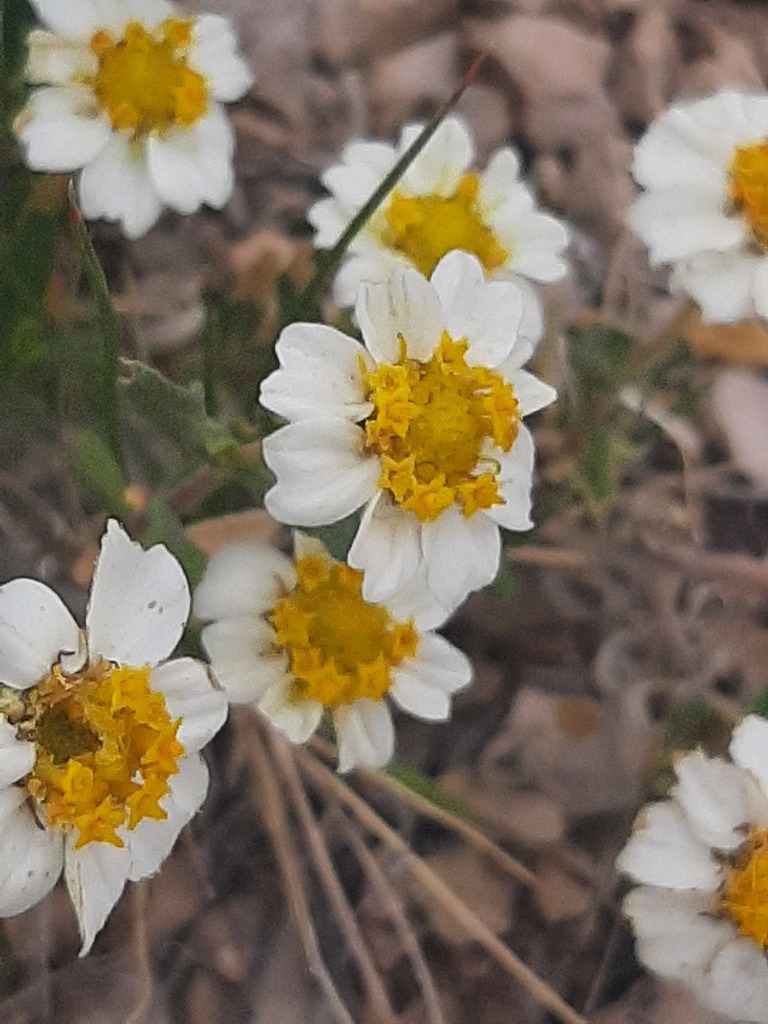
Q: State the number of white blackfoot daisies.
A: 7